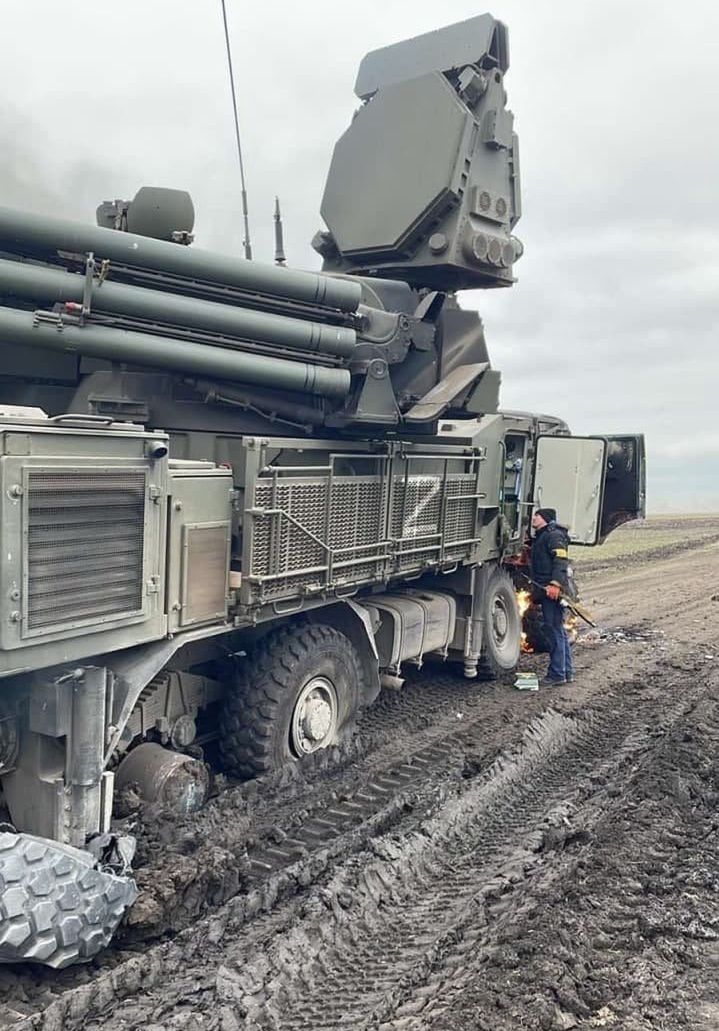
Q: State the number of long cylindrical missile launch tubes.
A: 3